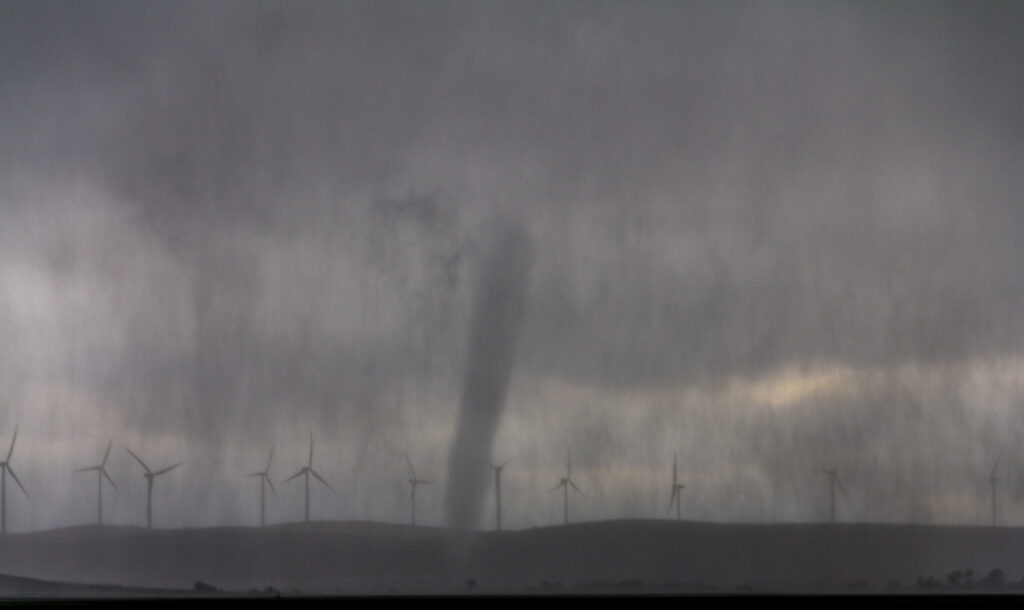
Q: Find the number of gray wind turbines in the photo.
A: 11